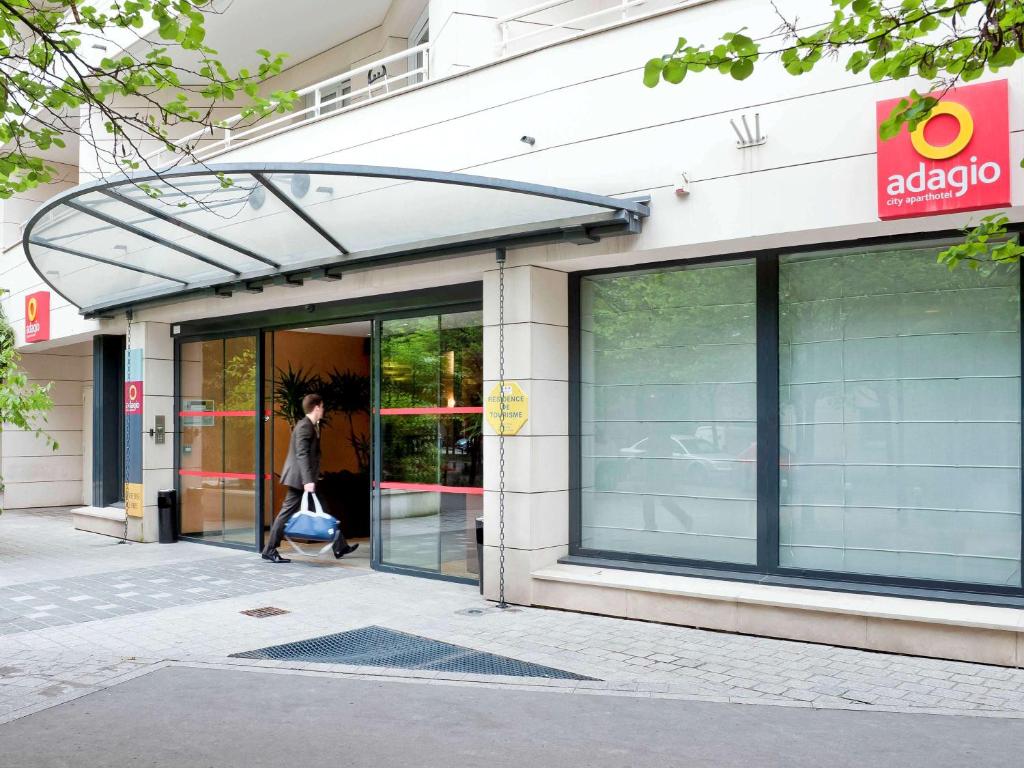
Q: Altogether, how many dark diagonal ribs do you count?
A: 4